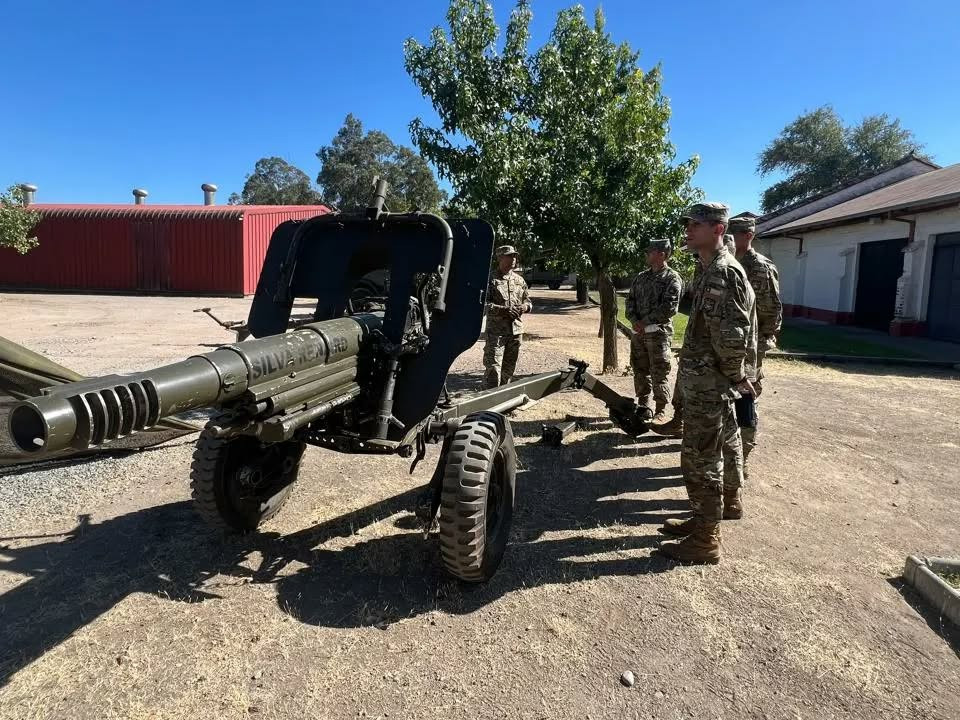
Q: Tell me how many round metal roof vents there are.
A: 3